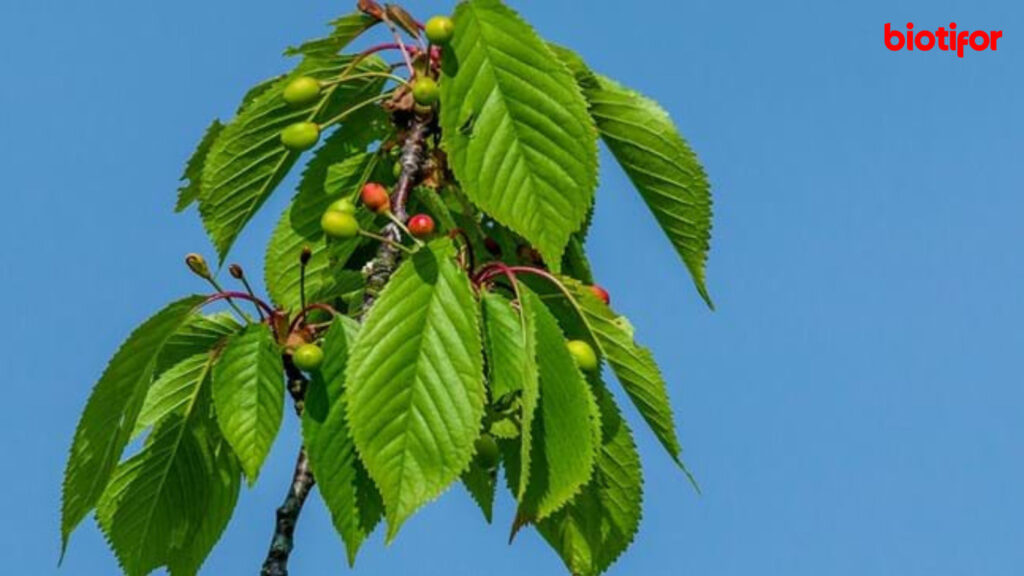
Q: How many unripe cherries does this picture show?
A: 9